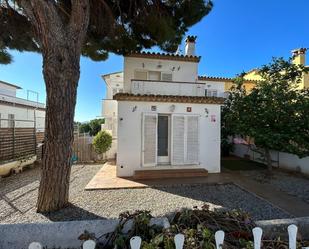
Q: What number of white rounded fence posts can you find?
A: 7